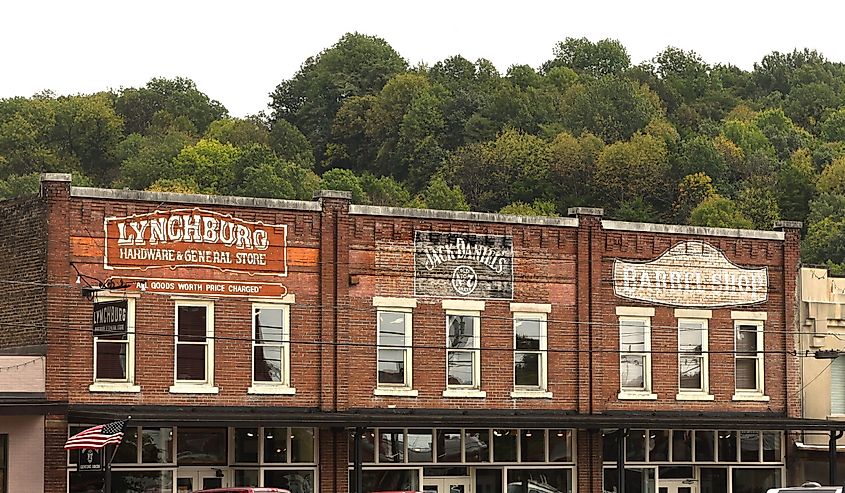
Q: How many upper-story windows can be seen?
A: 9